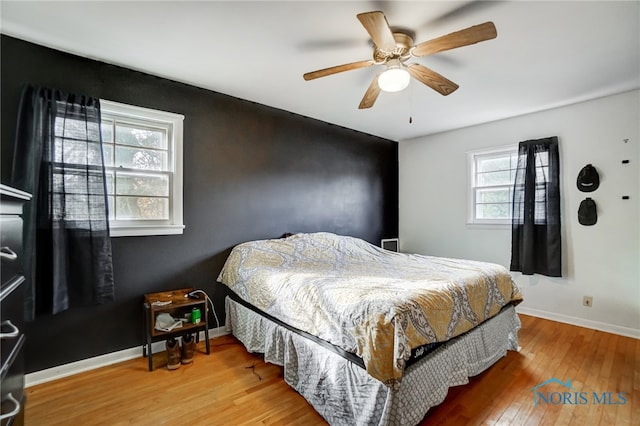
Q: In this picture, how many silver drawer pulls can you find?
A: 3